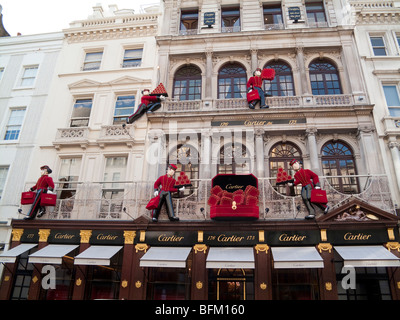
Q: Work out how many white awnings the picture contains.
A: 7